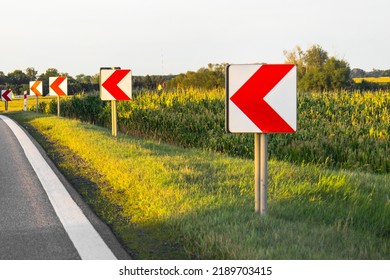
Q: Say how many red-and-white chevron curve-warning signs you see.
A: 5